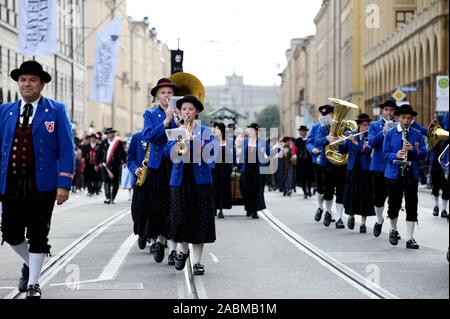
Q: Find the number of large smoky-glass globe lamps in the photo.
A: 0